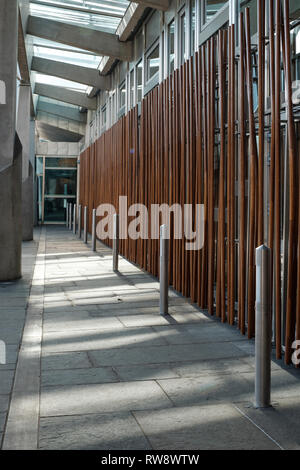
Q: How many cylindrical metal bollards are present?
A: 9